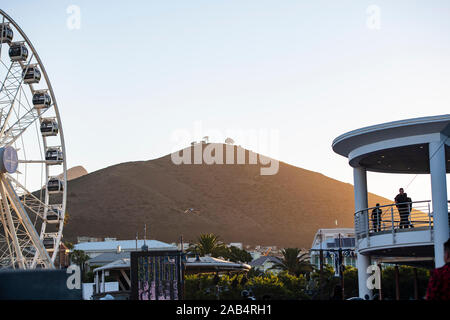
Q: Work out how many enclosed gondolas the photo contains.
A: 9